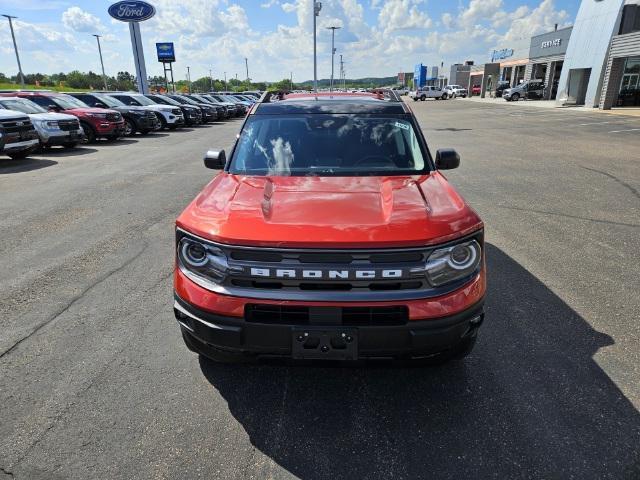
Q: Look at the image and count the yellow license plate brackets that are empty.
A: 0